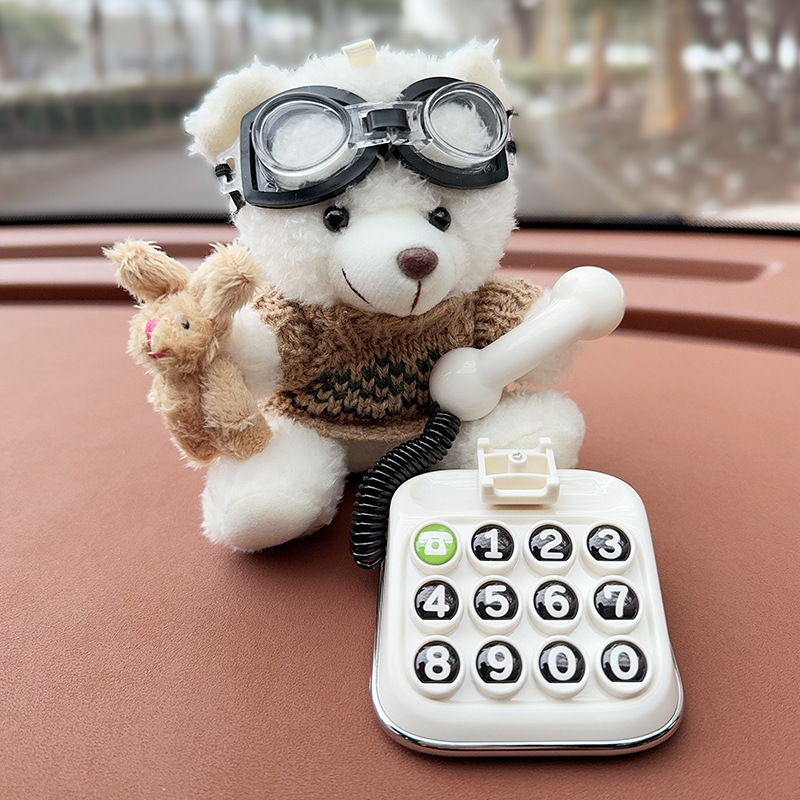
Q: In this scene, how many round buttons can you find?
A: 12